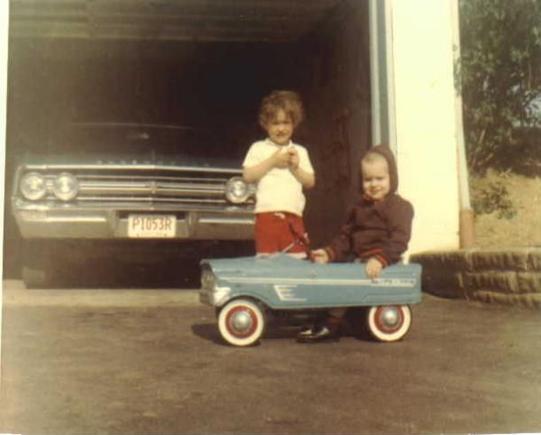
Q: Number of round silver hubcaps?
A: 2